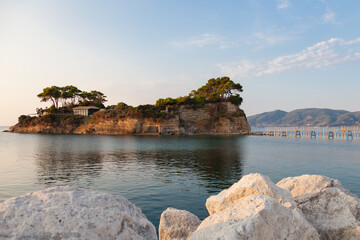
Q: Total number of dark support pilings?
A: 6